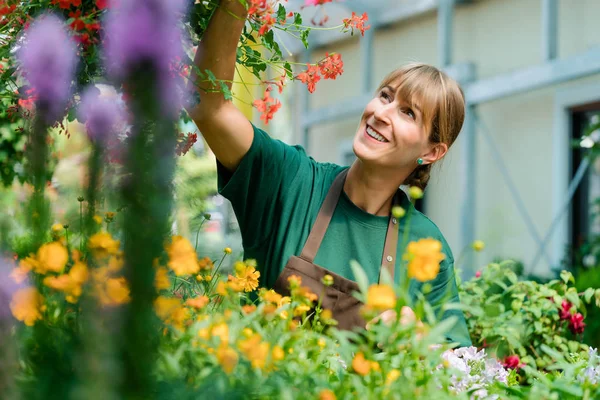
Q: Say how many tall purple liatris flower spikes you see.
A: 3